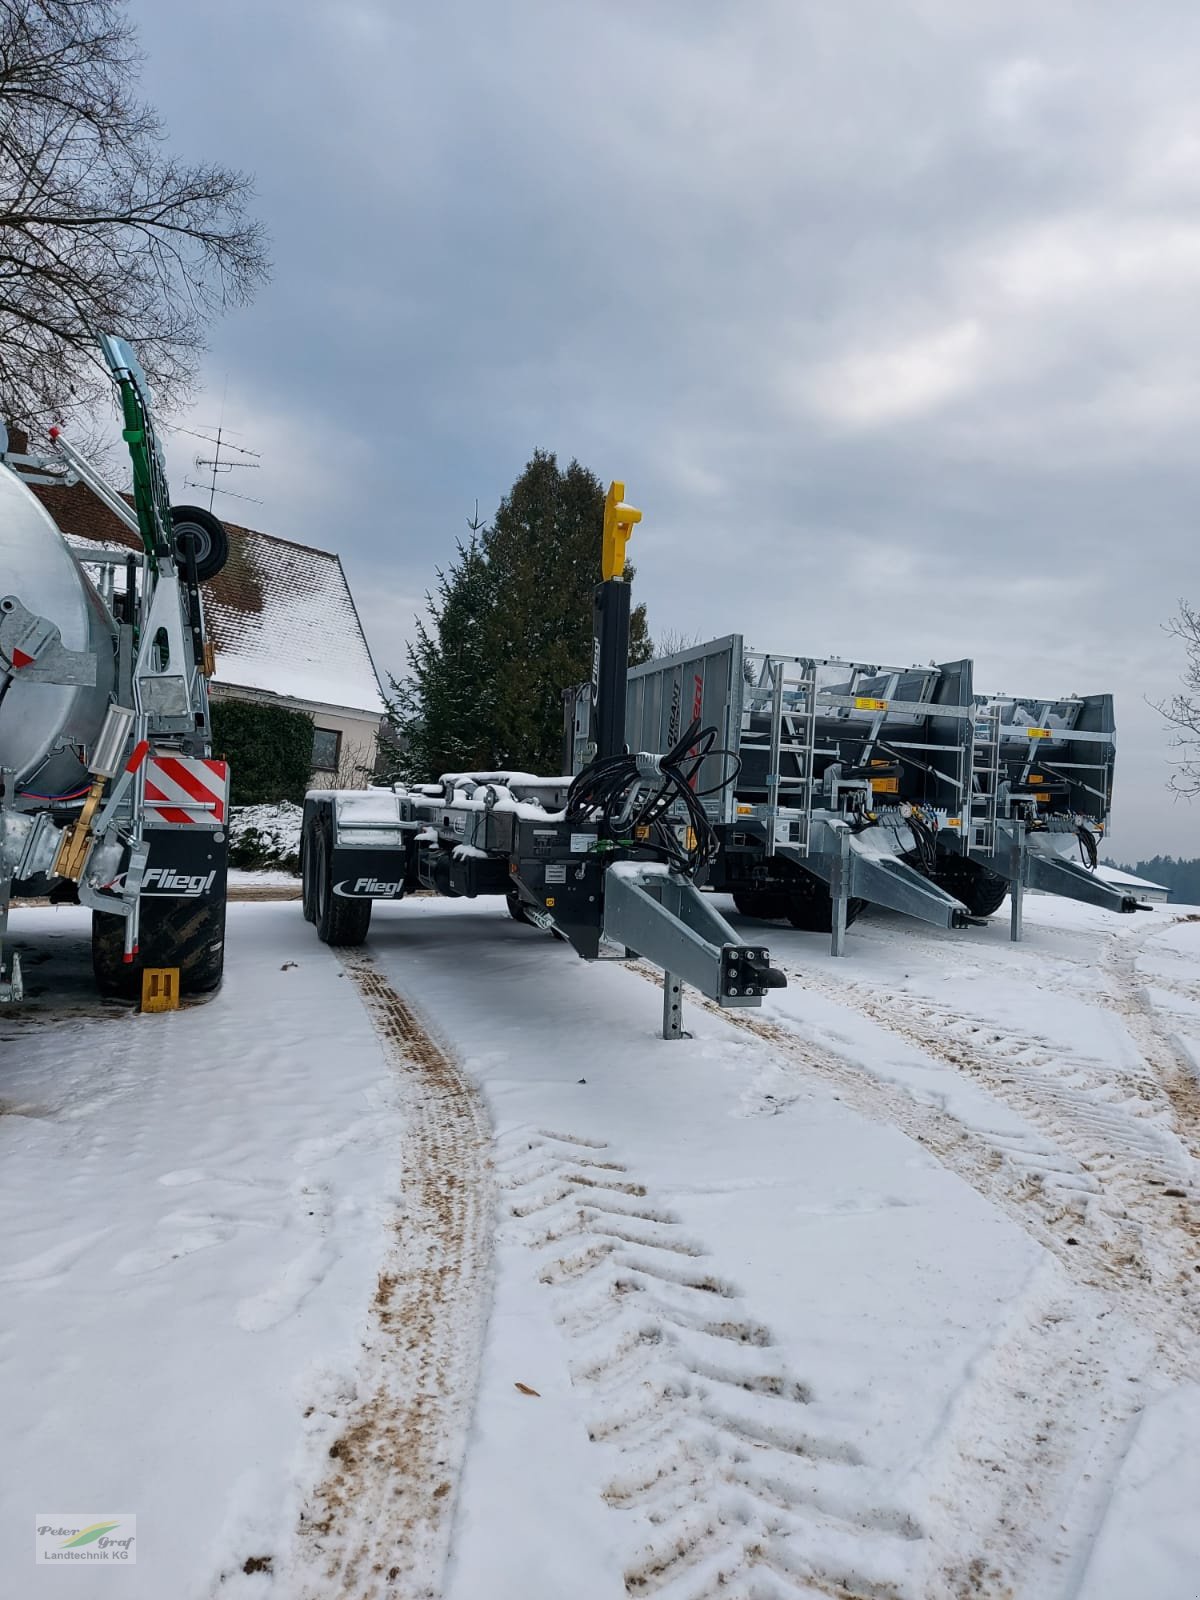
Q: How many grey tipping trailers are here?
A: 2